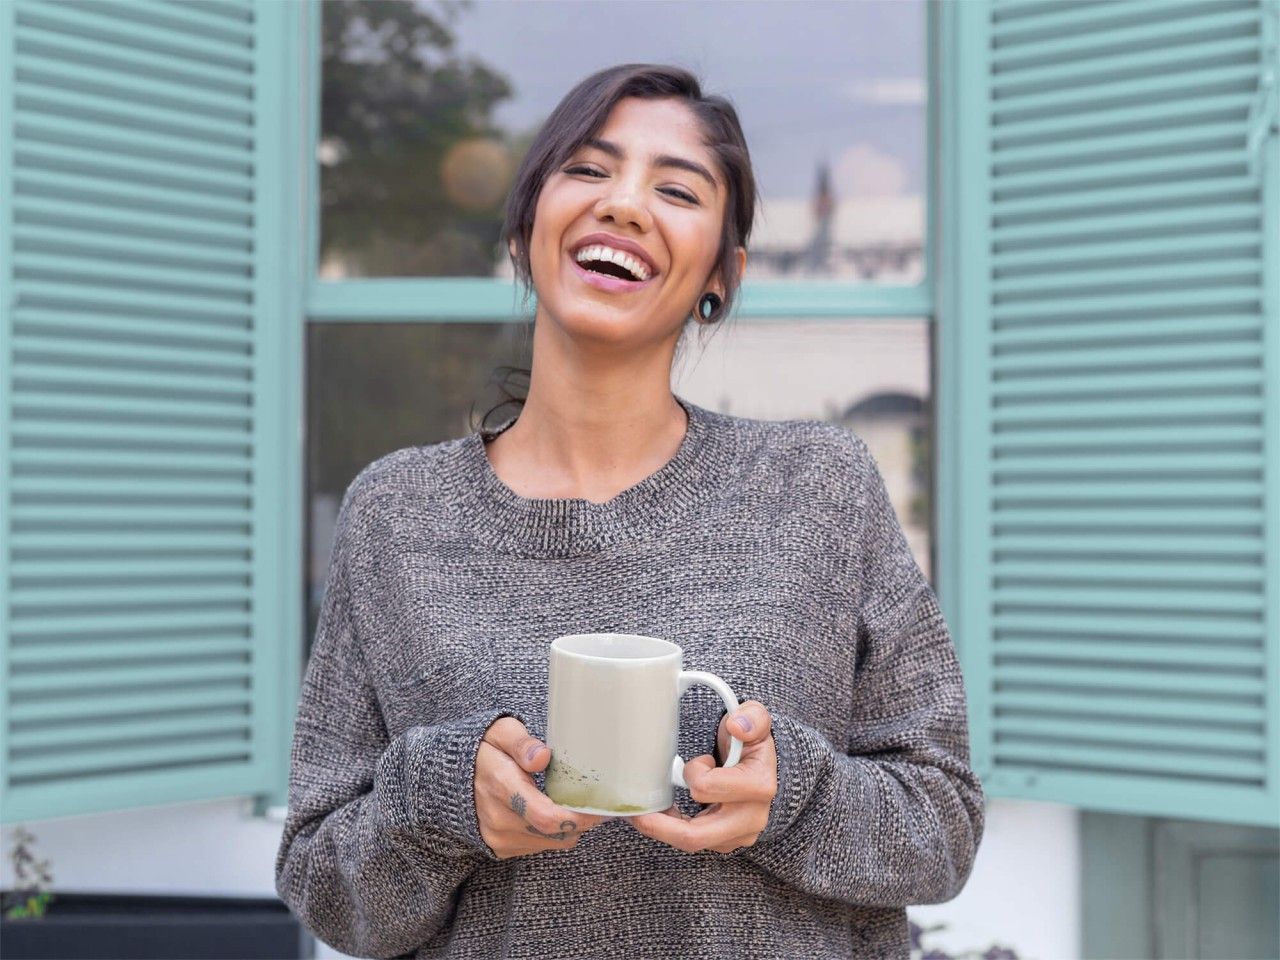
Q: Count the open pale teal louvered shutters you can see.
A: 2